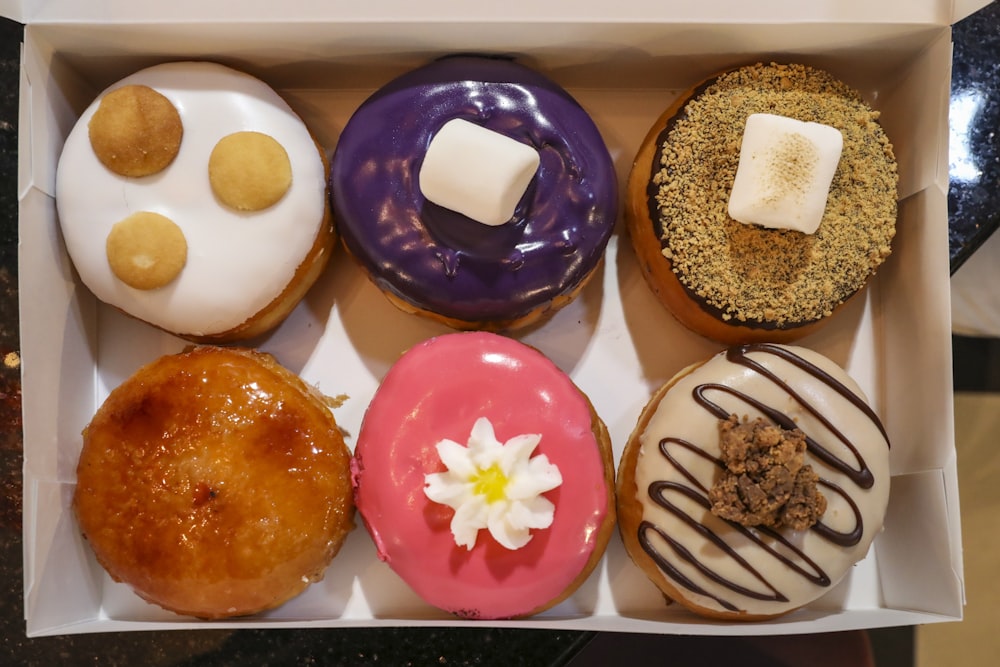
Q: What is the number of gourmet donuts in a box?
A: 6